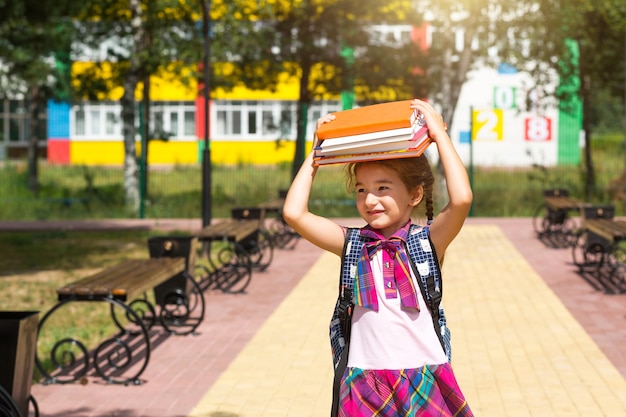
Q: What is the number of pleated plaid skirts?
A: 1